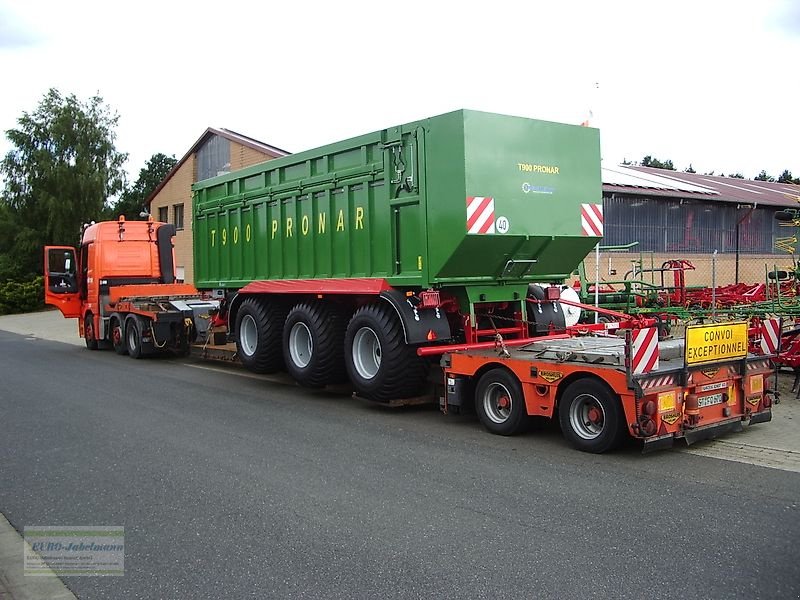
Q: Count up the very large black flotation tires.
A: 3